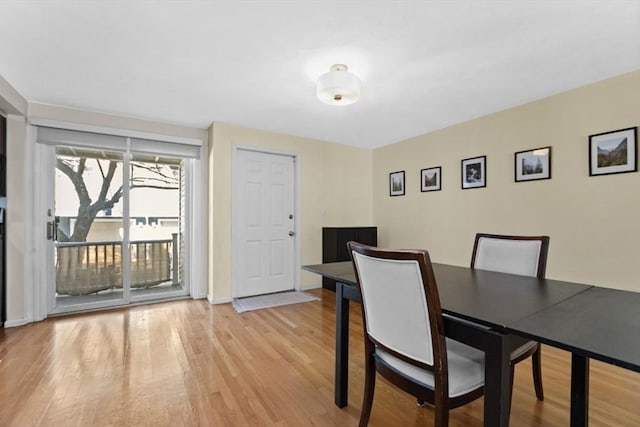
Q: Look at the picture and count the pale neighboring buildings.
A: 1